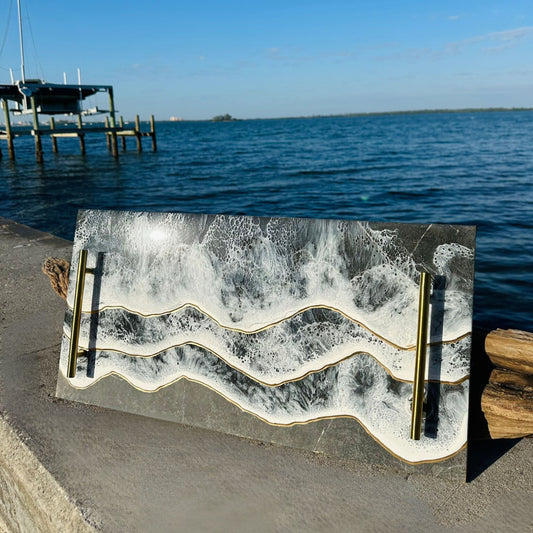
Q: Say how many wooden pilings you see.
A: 9